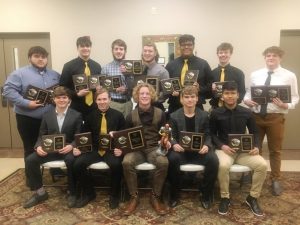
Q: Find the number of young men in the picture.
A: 12